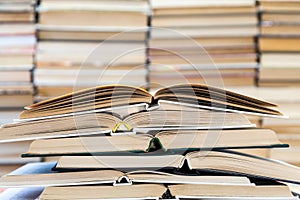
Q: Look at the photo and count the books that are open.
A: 6